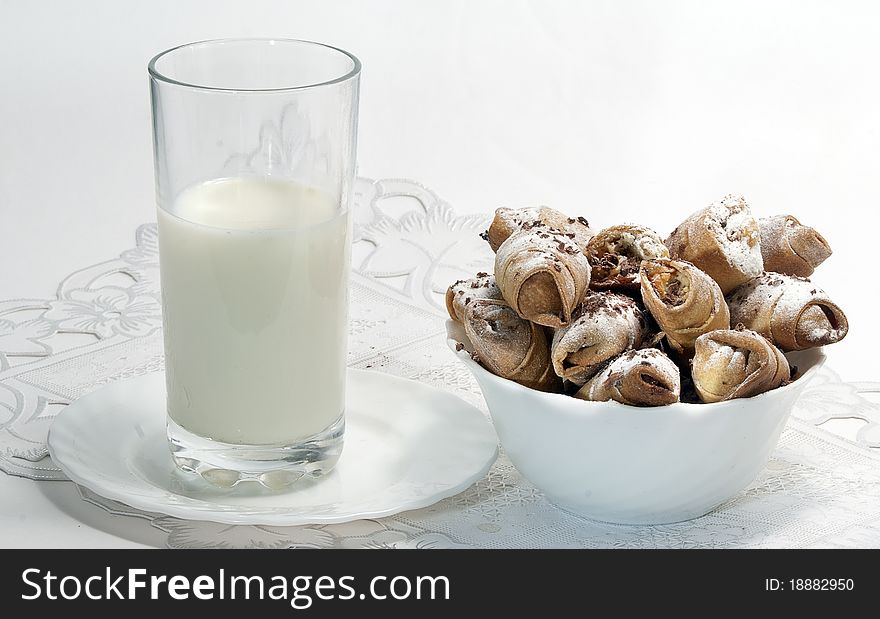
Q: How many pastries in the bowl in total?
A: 12